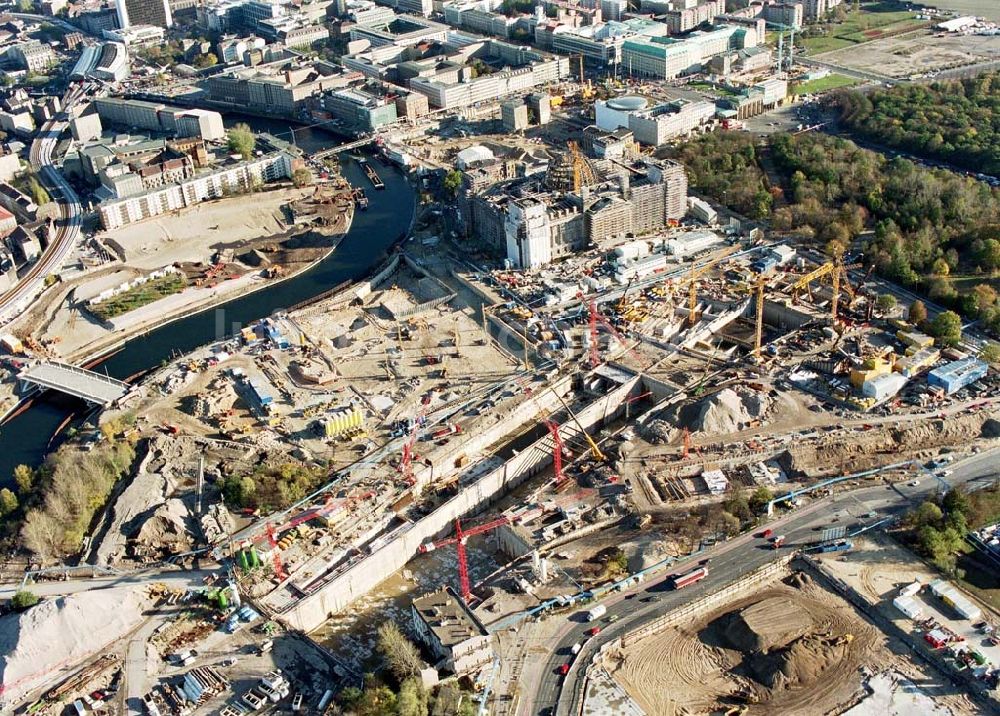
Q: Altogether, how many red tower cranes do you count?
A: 5